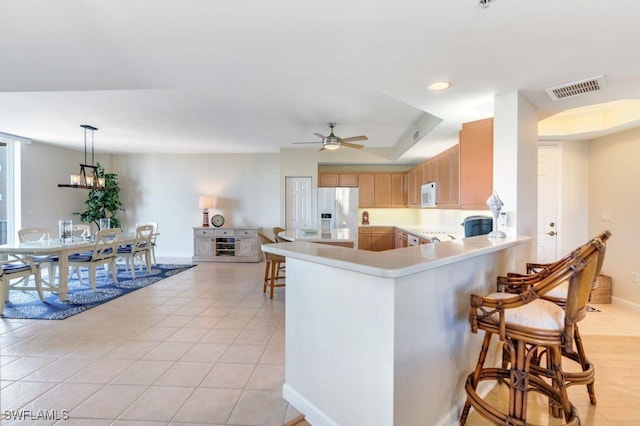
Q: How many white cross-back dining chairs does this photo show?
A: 6